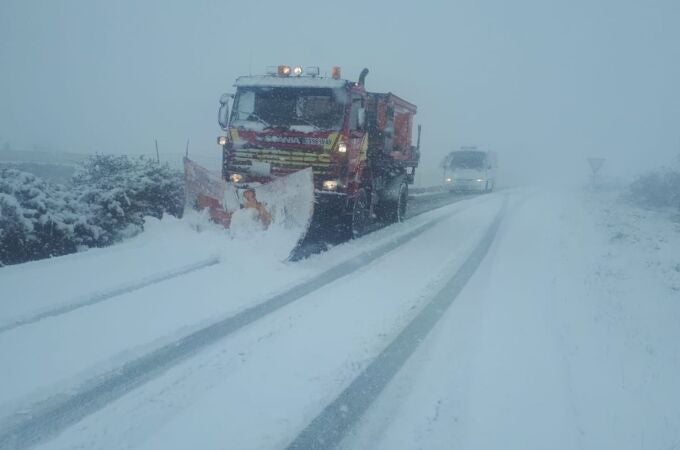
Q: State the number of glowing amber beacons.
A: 2